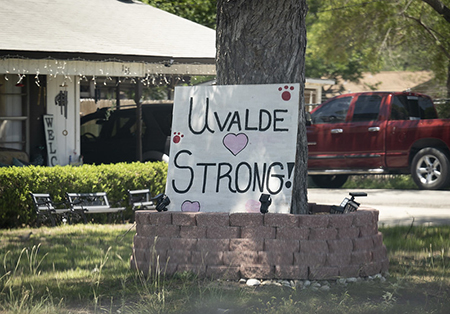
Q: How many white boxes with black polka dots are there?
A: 0